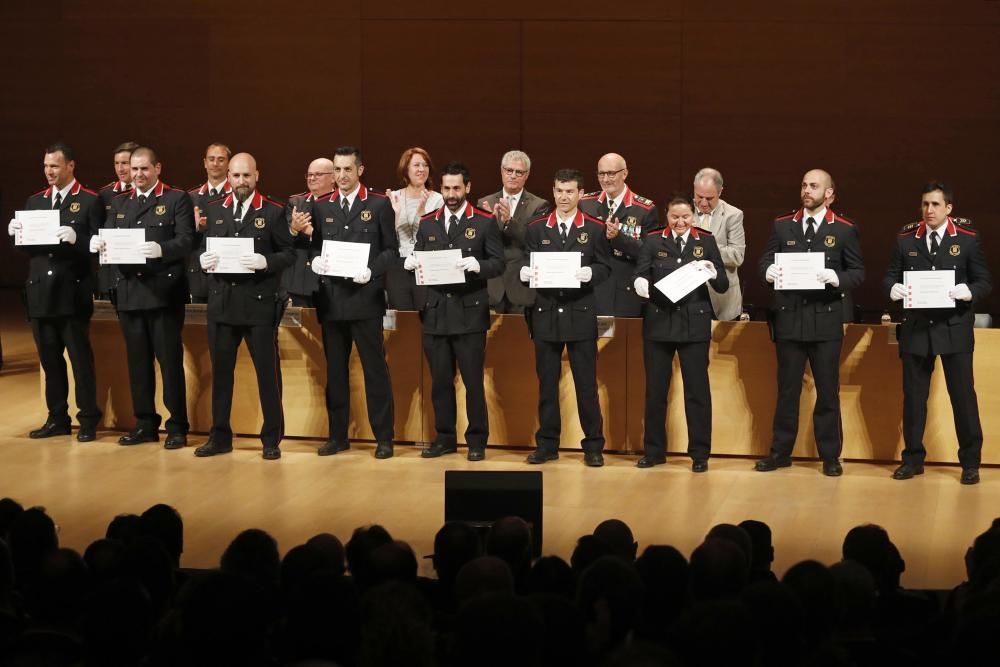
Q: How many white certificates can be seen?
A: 9